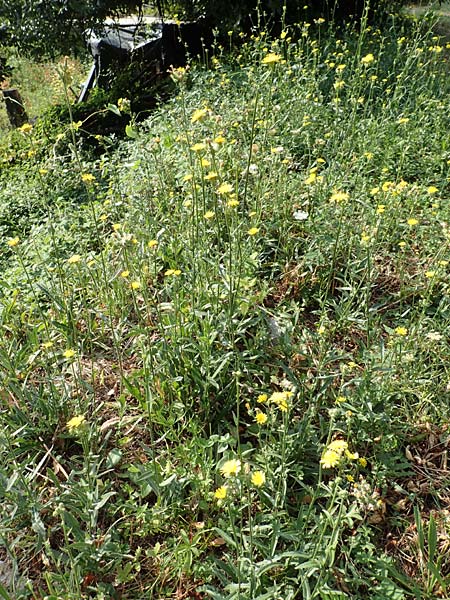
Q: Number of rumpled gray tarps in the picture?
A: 1